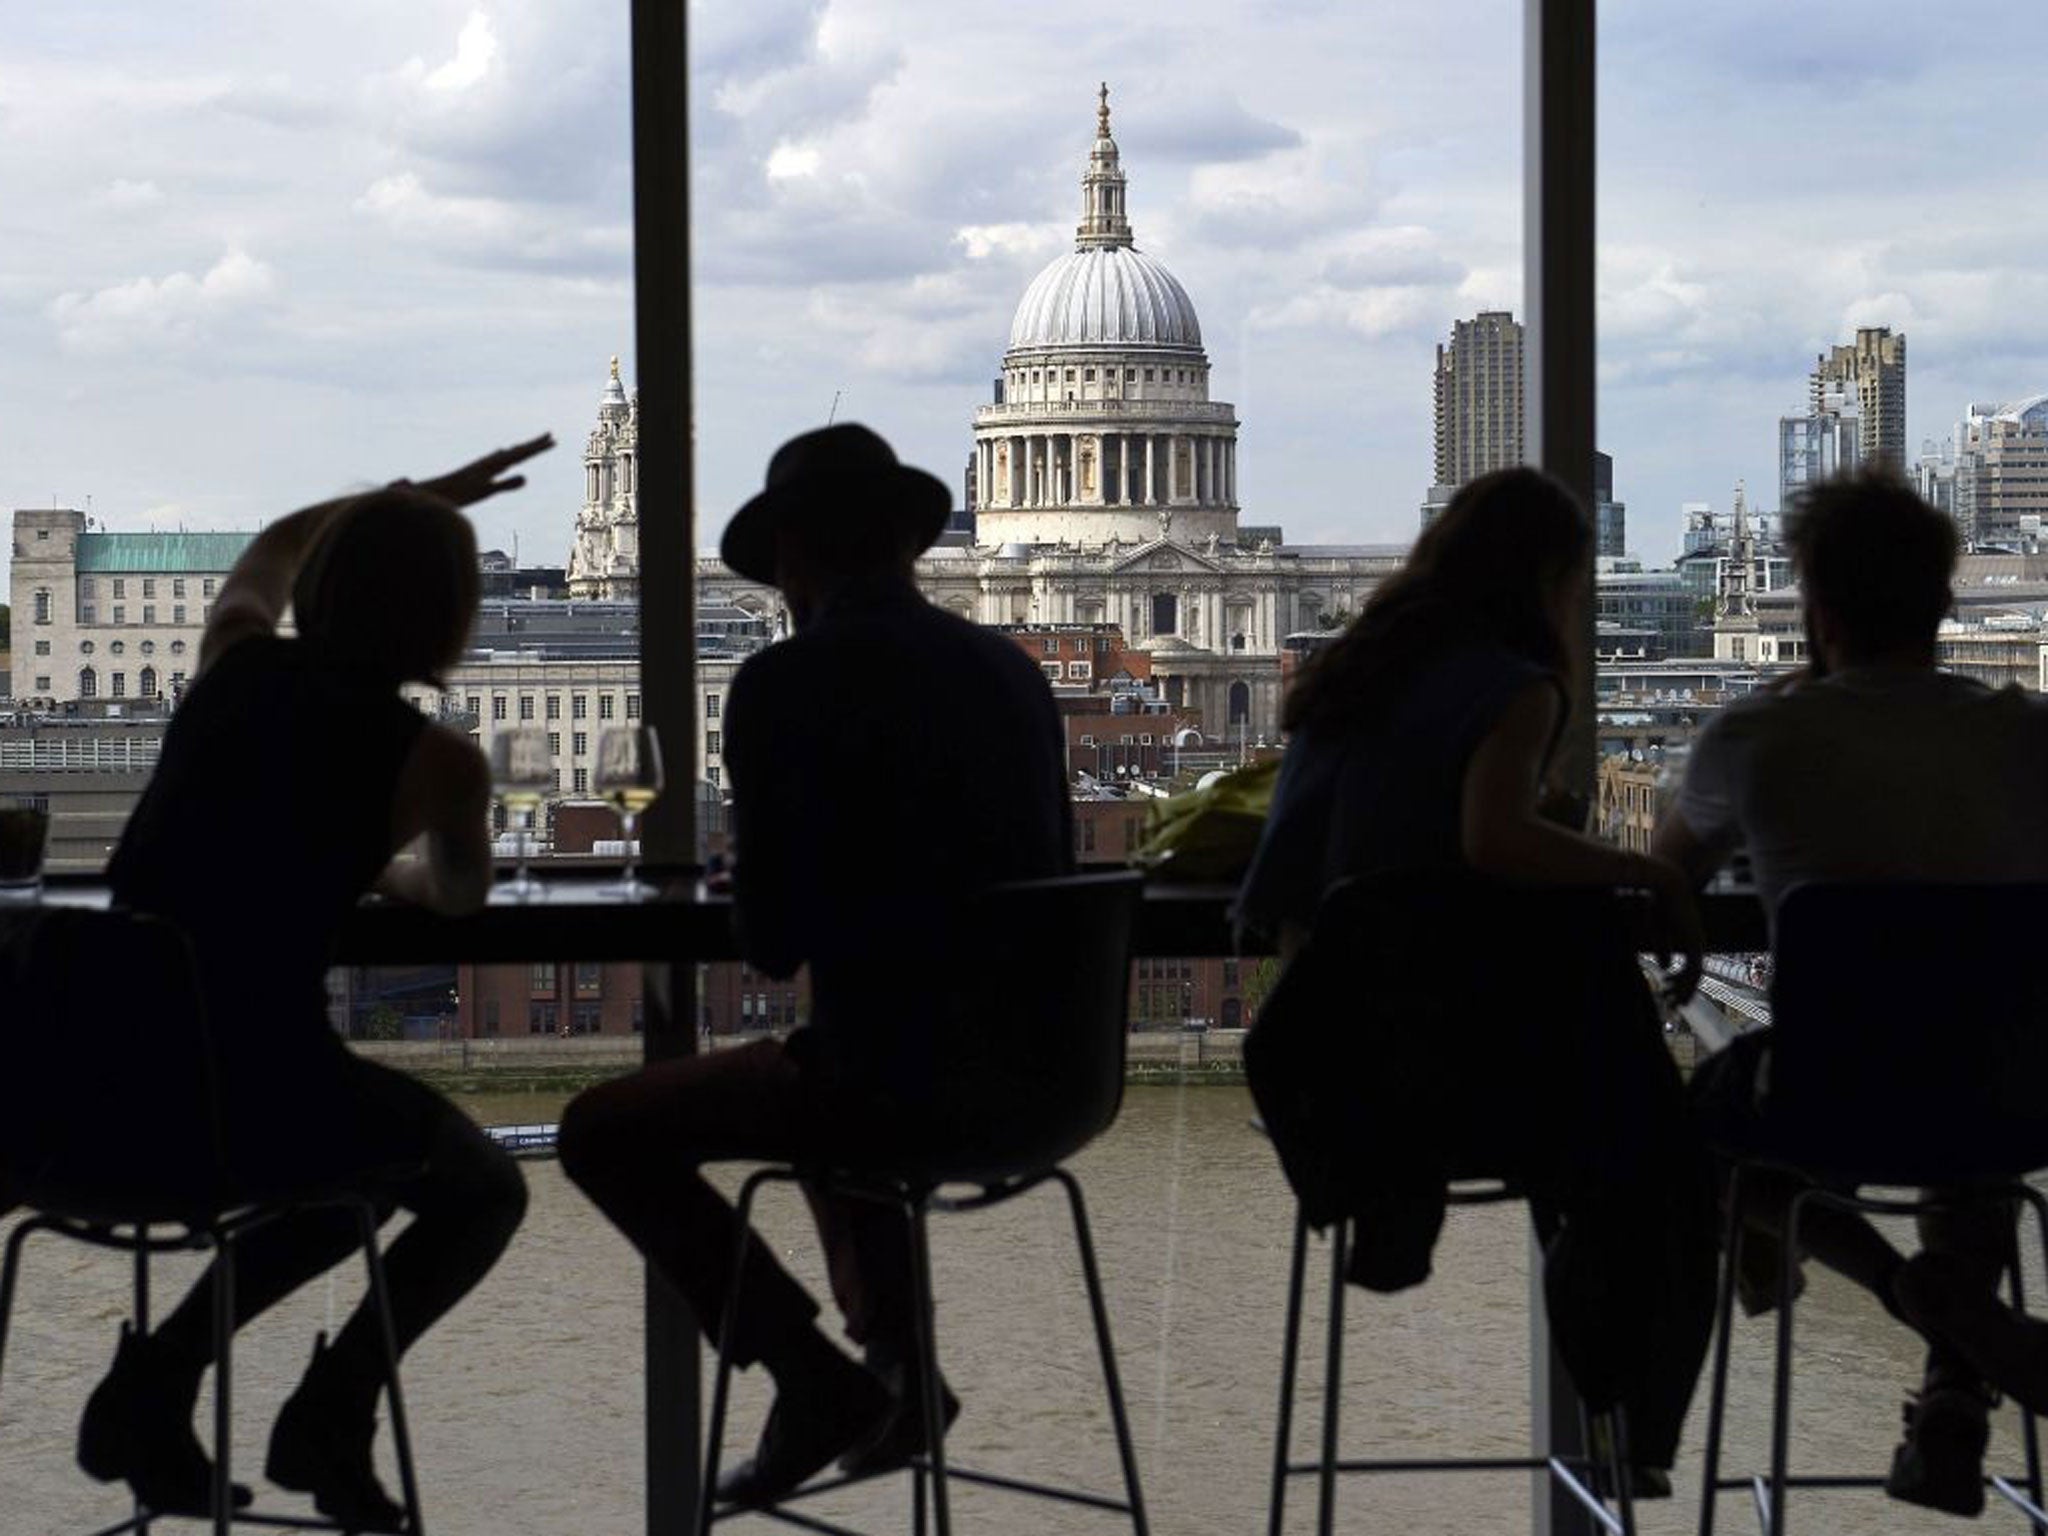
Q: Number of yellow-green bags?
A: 1